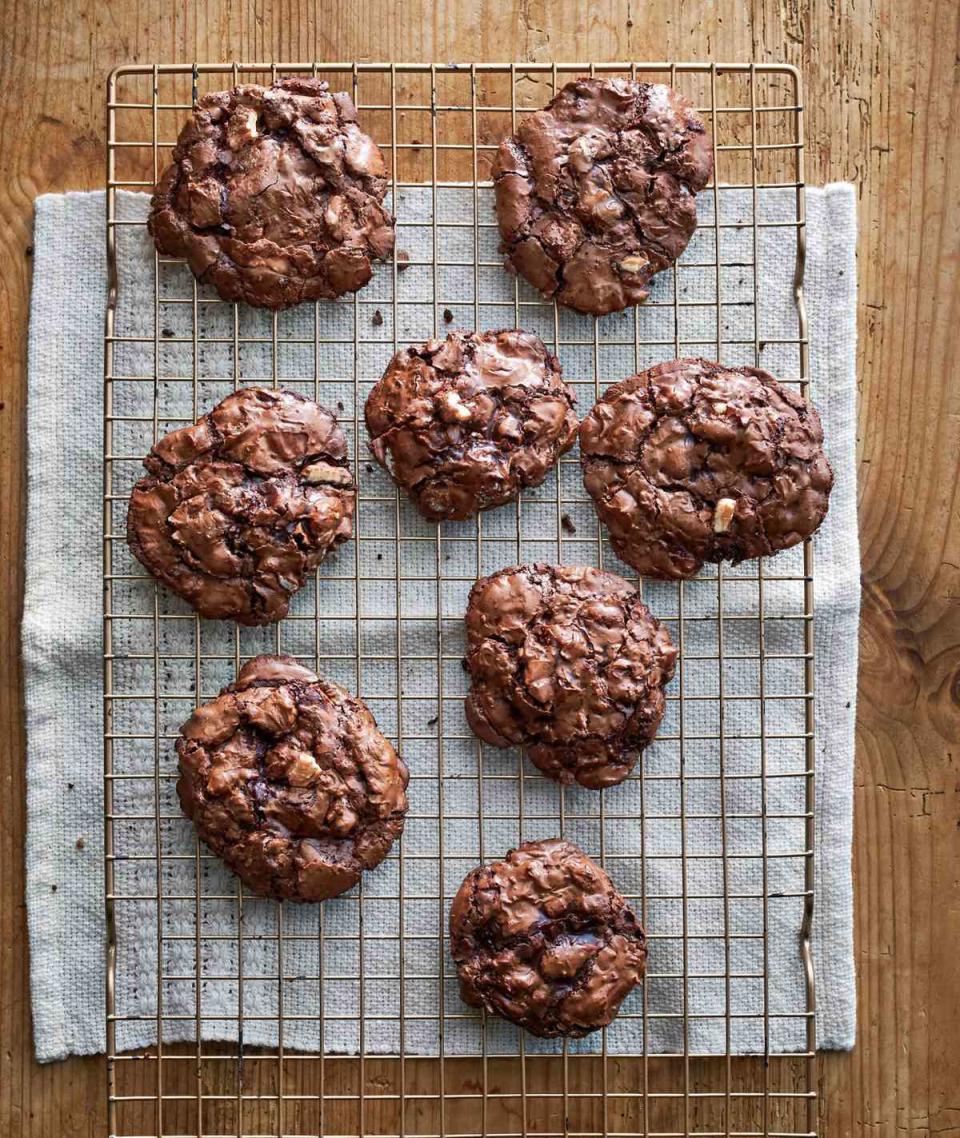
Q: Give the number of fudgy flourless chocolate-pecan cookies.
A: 8